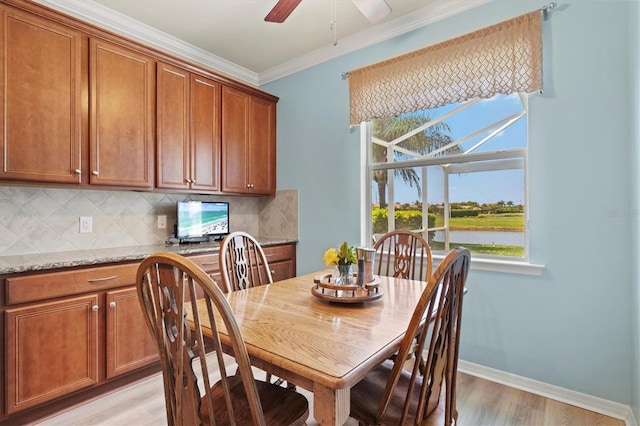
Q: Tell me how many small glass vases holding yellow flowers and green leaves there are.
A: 1